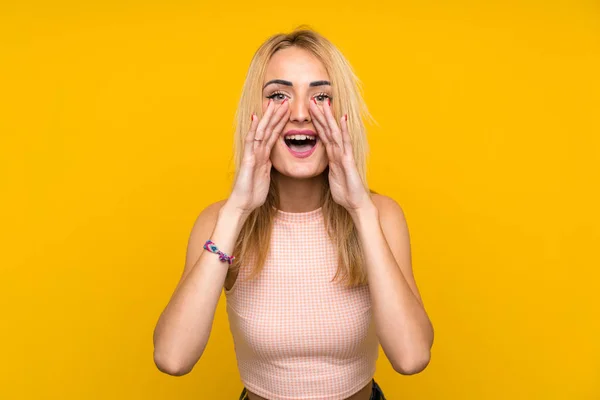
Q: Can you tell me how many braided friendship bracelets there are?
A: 1